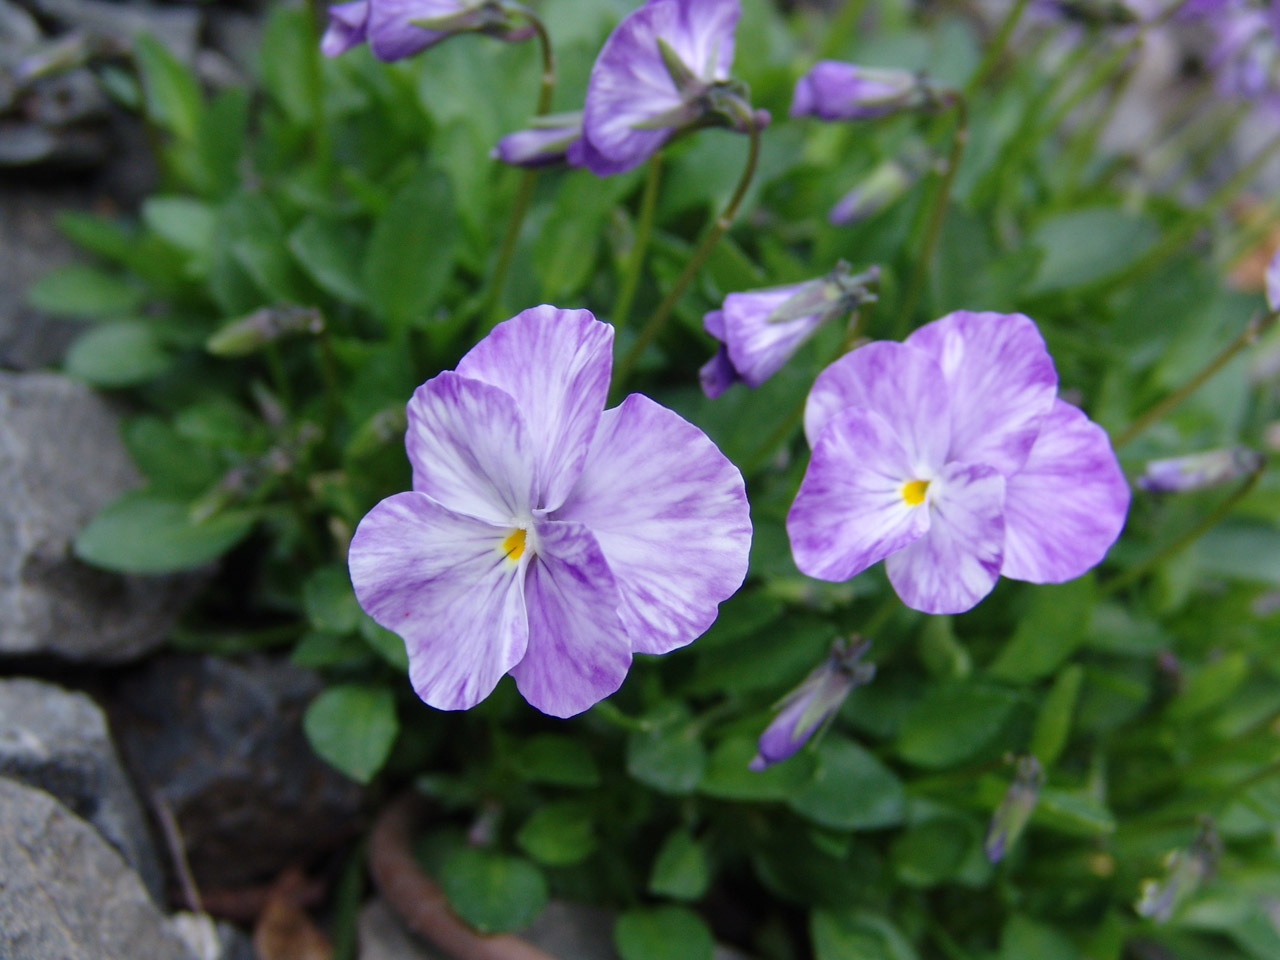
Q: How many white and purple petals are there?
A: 10